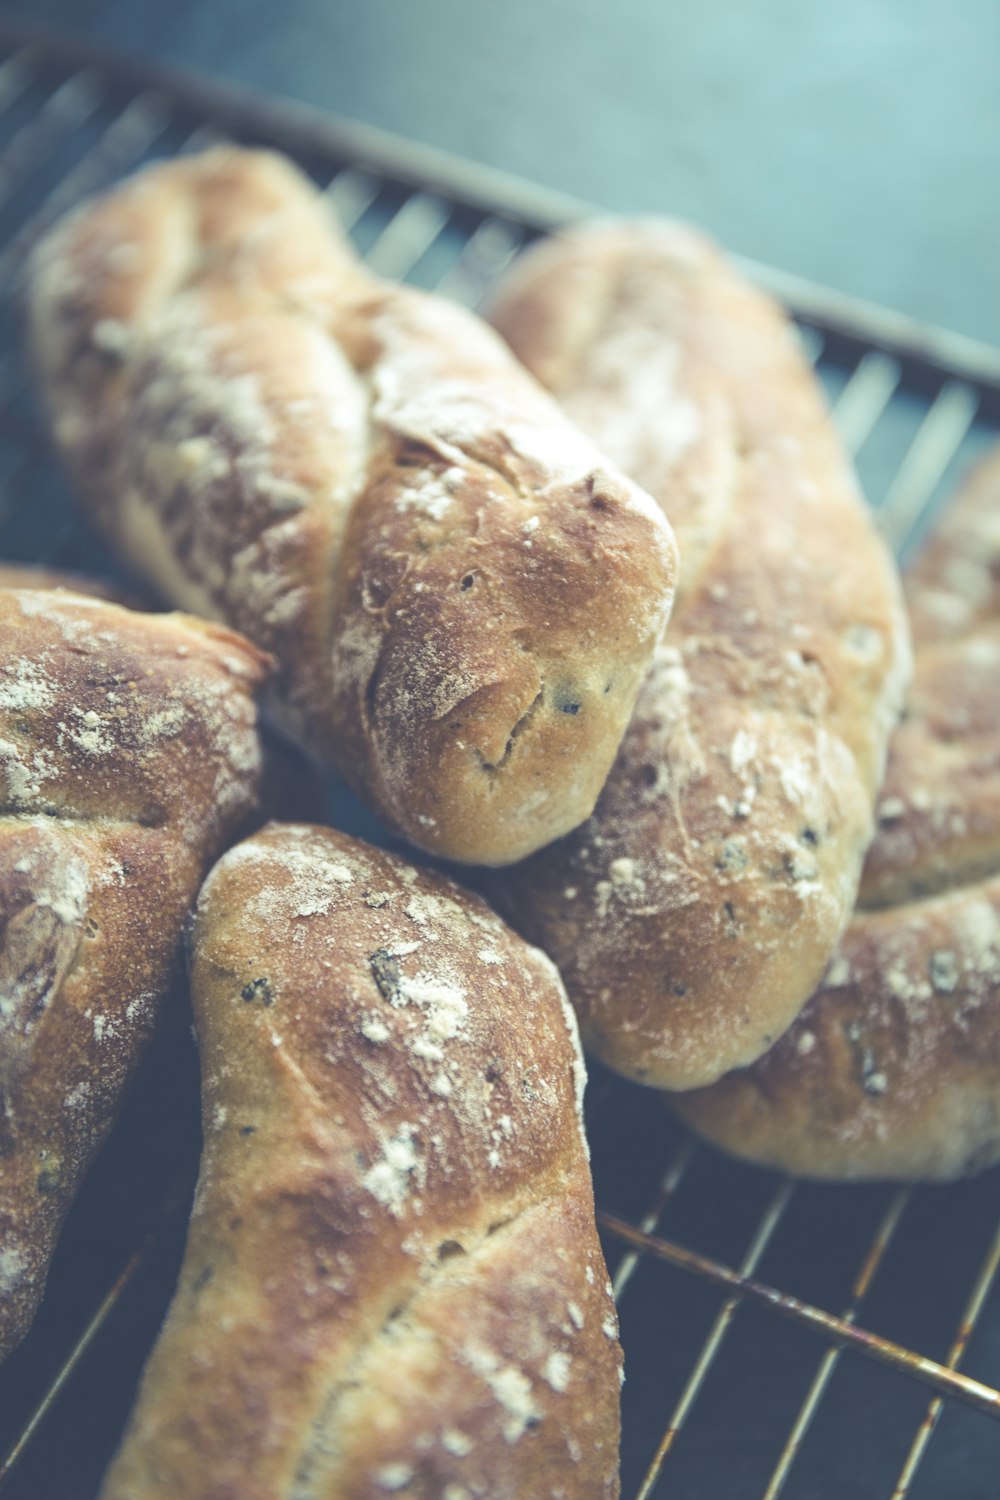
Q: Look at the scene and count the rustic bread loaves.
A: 5